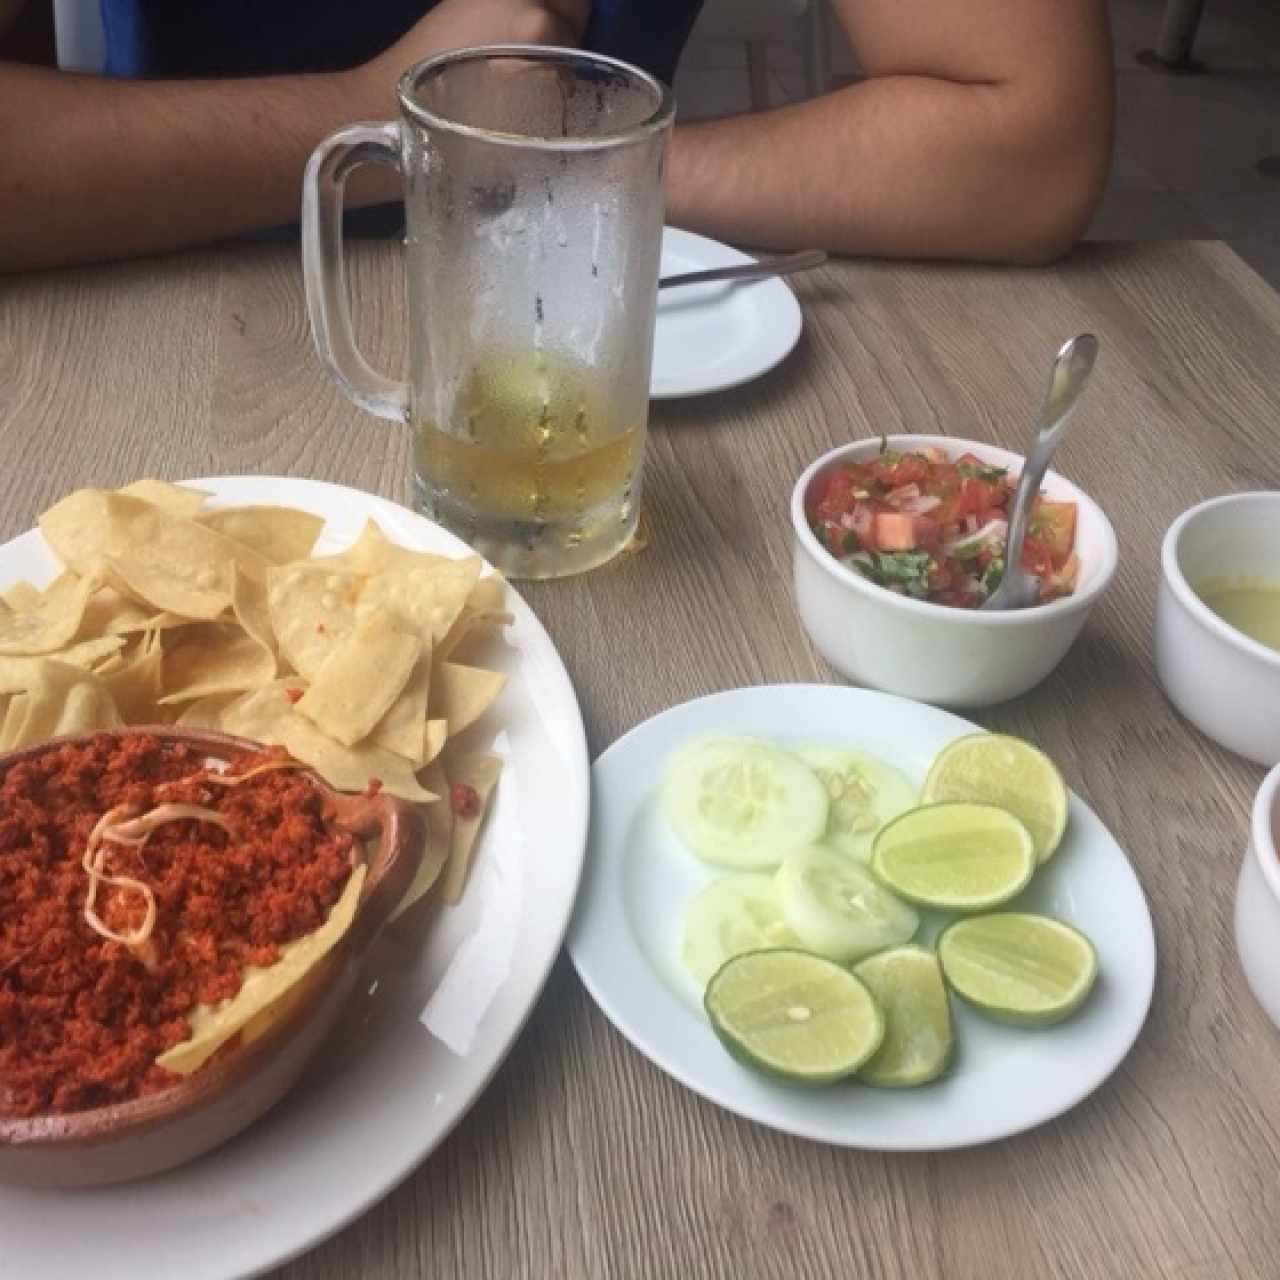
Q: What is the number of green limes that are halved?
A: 5